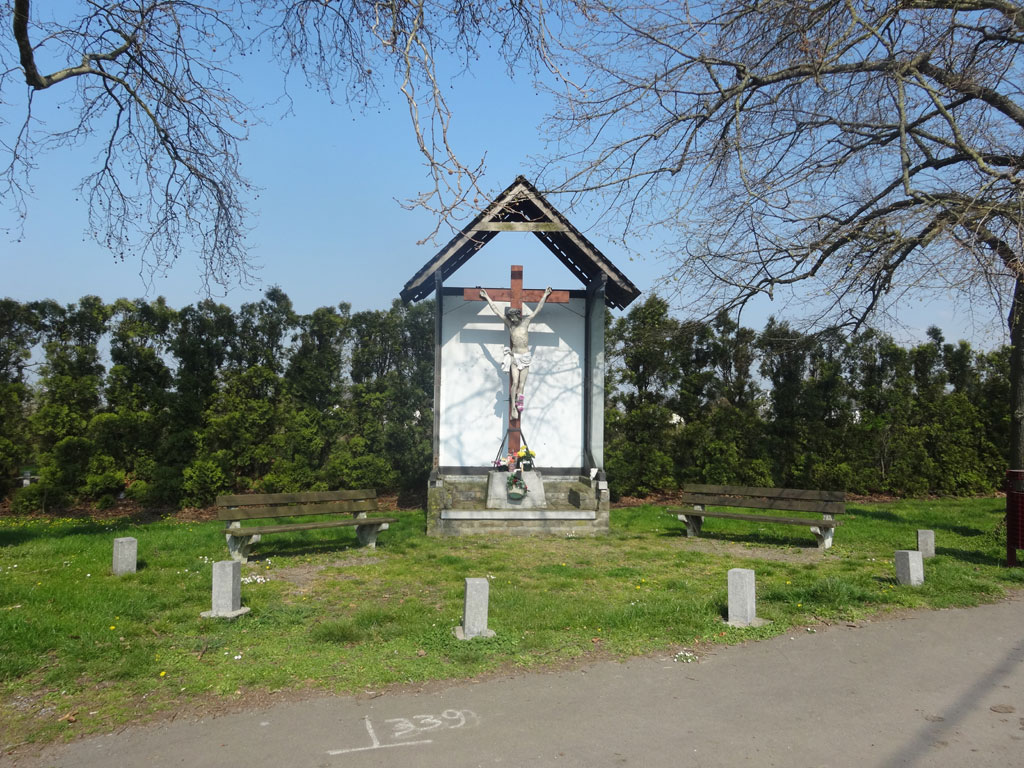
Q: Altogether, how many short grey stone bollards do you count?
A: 6